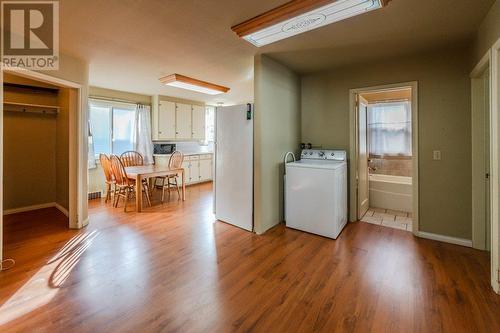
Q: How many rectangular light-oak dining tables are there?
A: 1